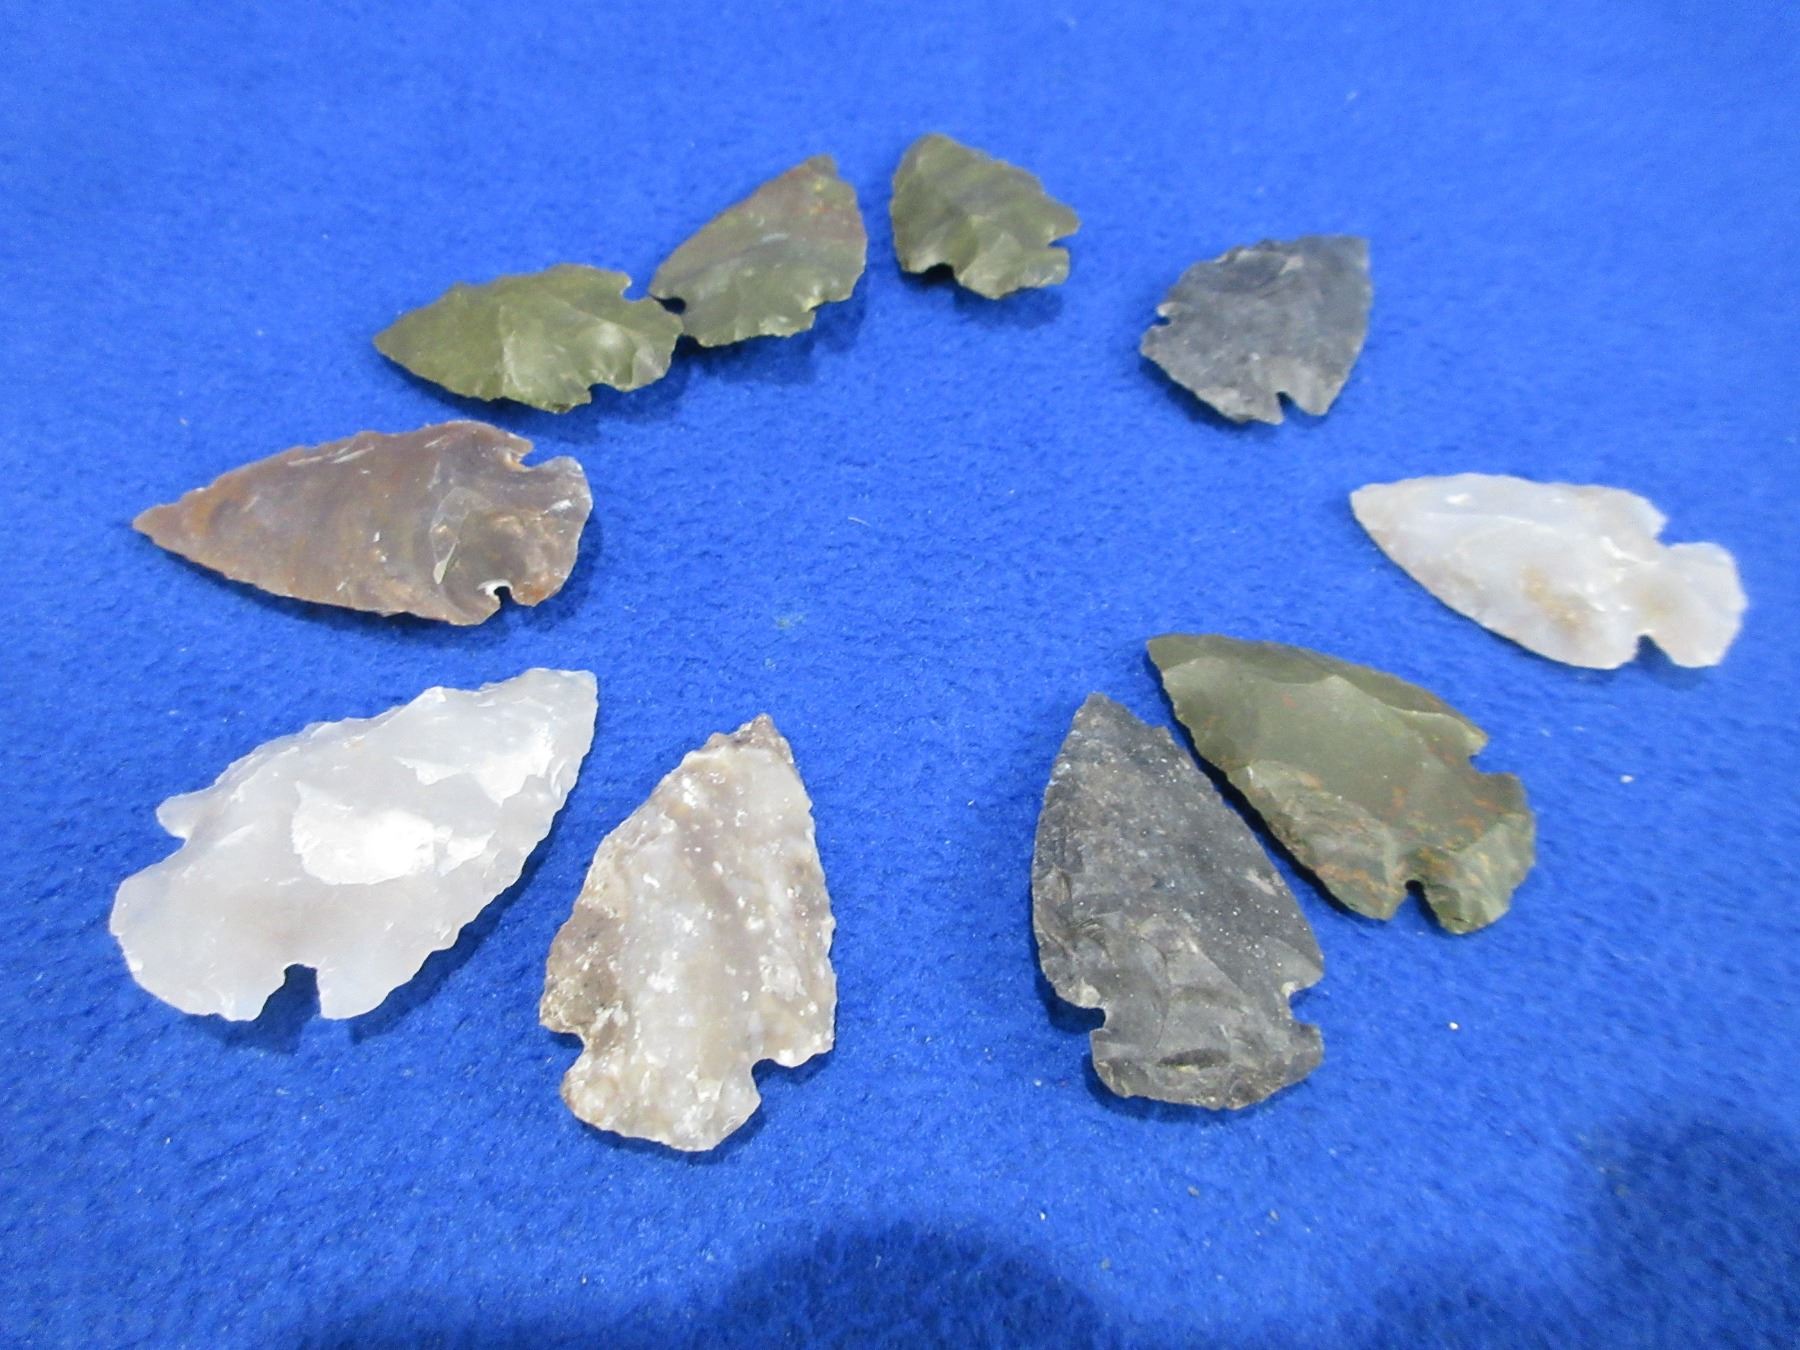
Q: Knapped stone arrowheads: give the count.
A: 10